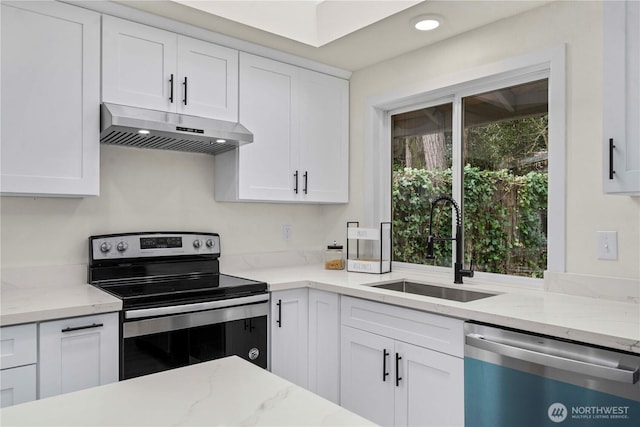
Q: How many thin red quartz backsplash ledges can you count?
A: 0